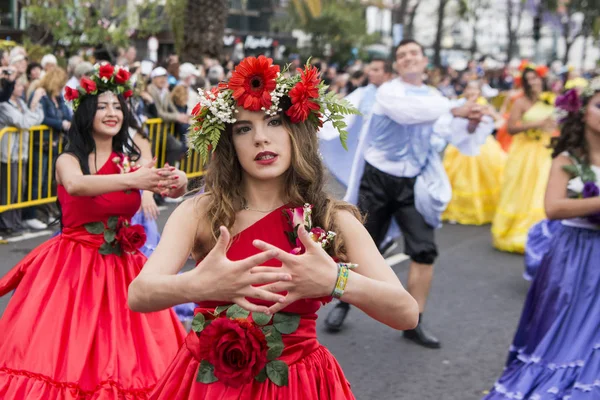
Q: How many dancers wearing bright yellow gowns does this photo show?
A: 2